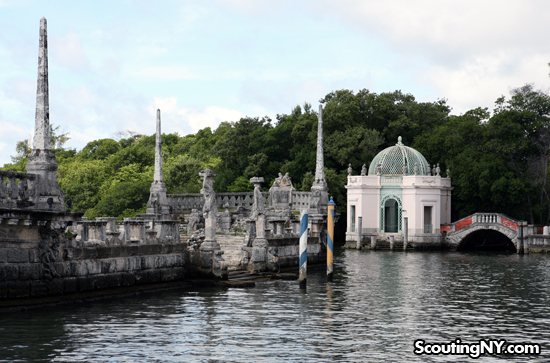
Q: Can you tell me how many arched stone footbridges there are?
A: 1